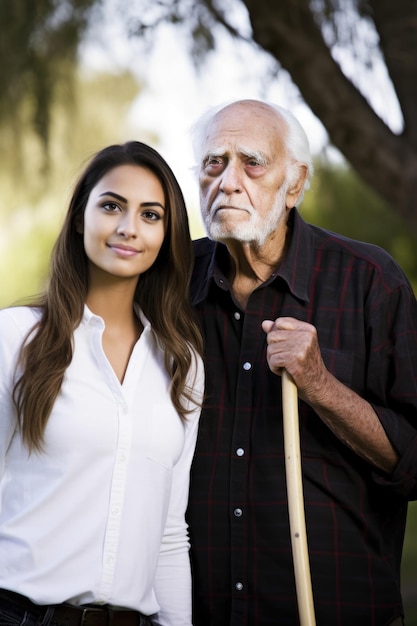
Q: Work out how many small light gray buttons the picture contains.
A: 5